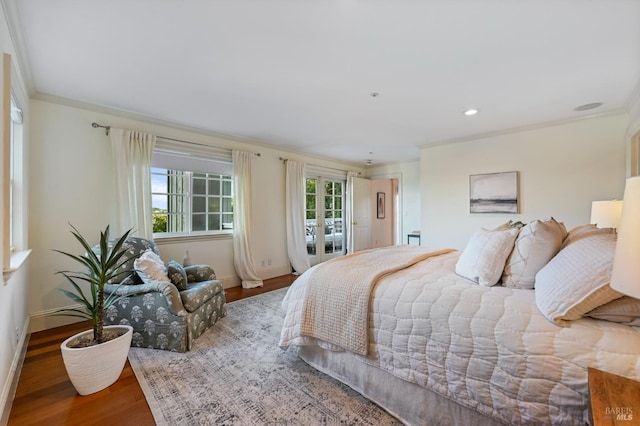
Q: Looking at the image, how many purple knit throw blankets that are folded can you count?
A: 0